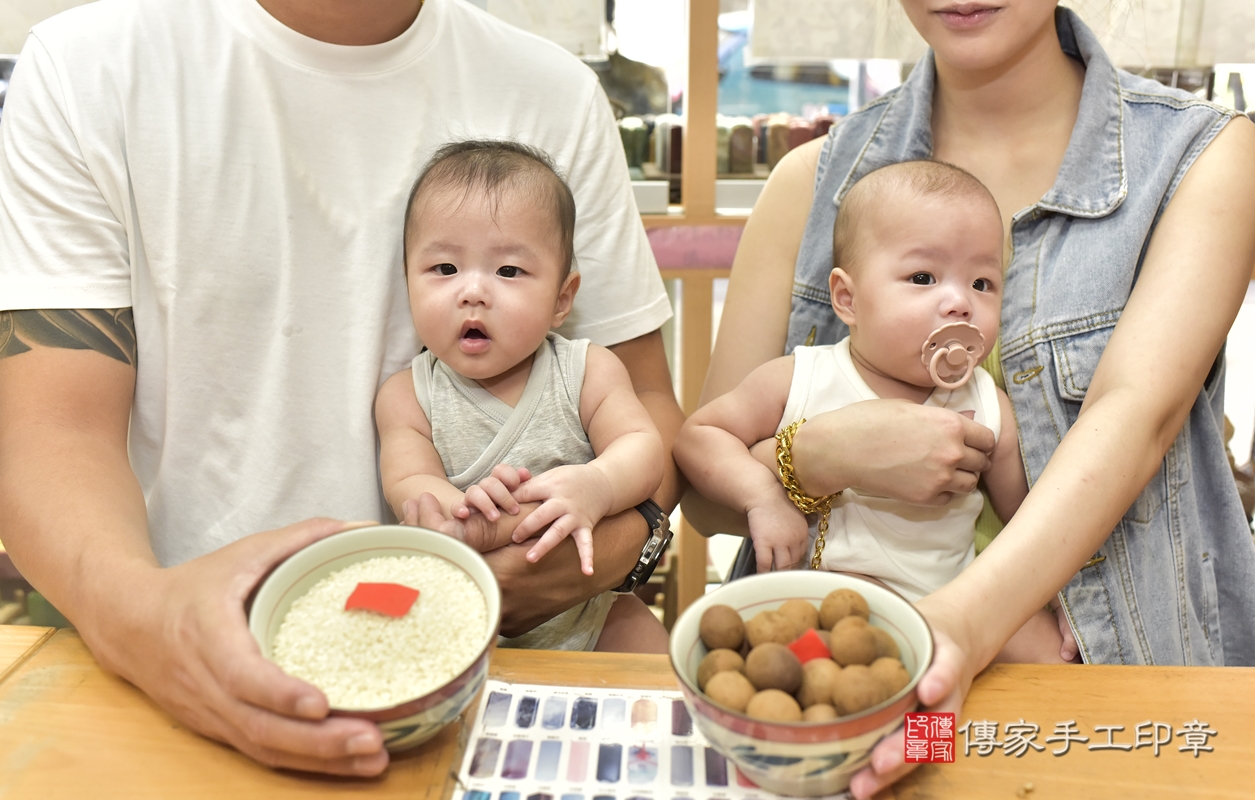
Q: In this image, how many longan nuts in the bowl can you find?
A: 15